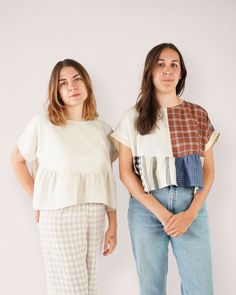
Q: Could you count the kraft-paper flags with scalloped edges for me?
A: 0